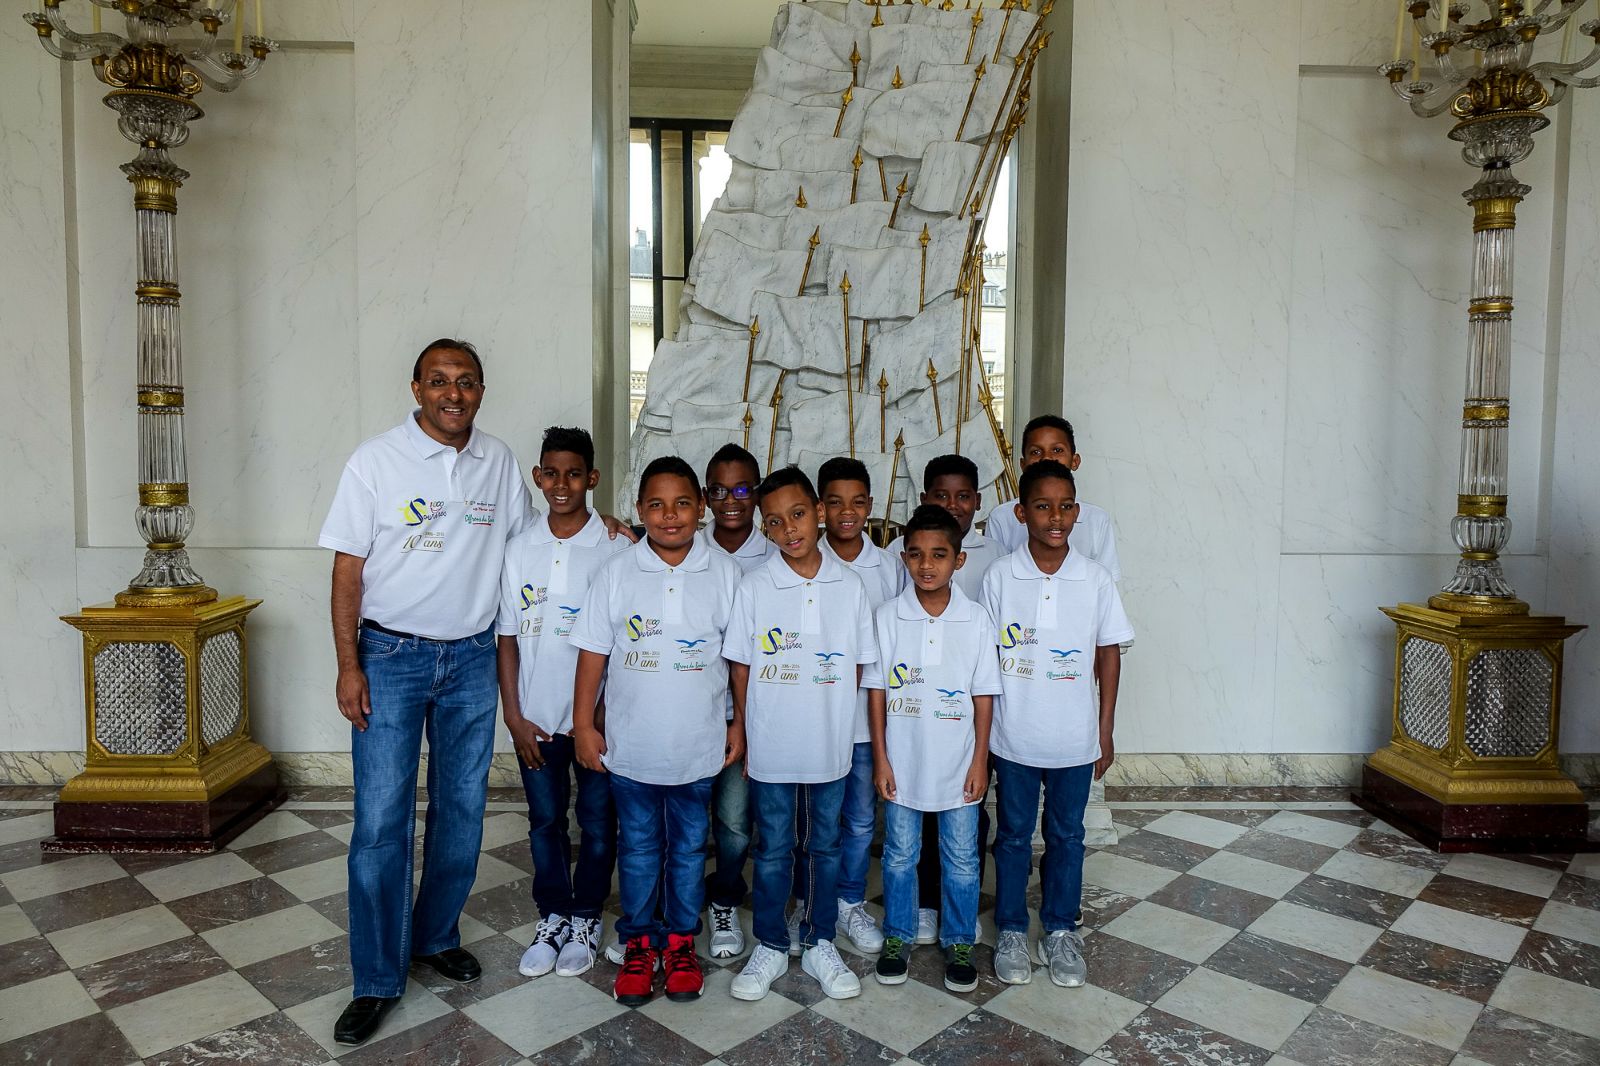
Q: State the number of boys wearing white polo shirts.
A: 9